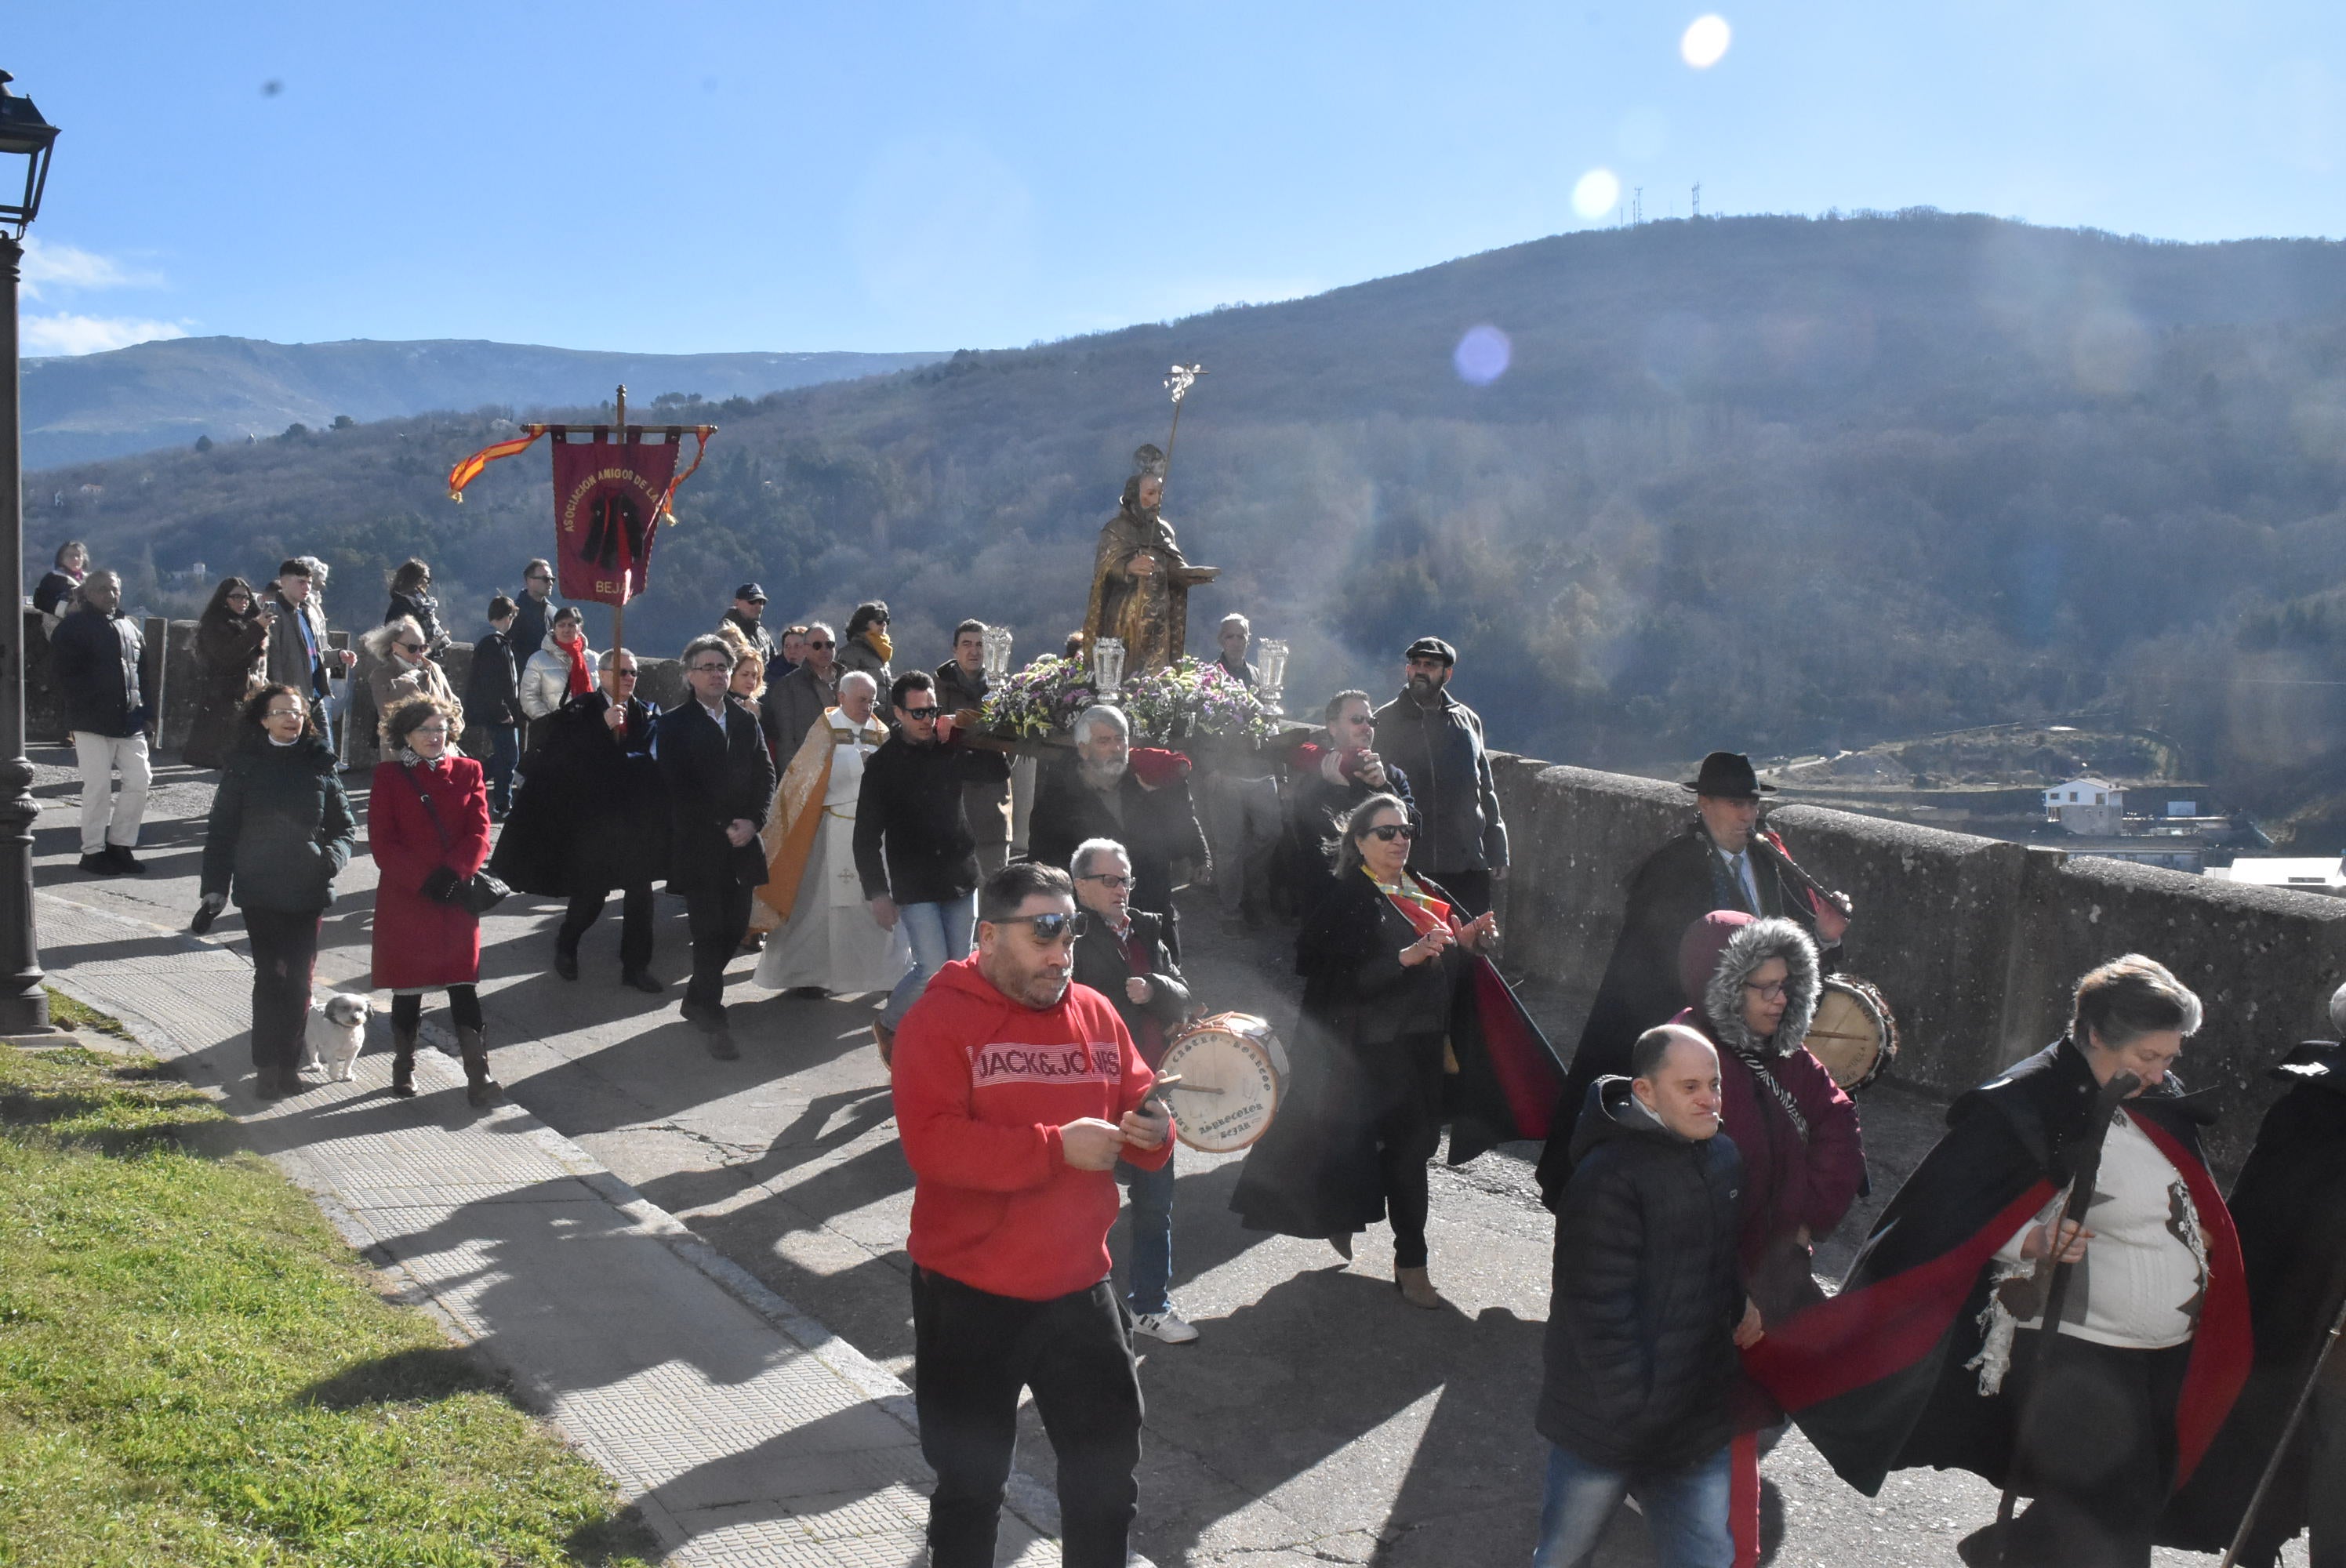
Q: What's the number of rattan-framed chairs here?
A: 0